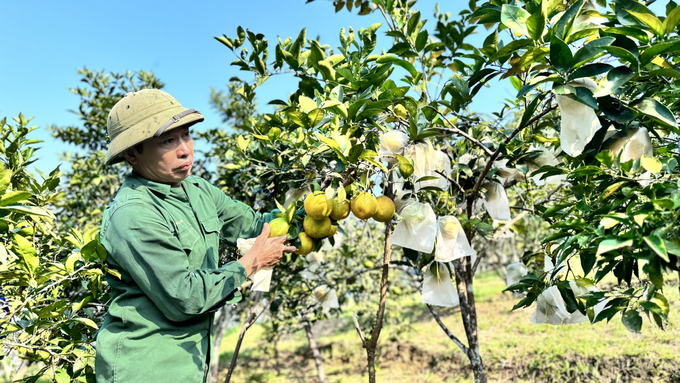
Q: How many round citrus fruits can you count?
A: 8